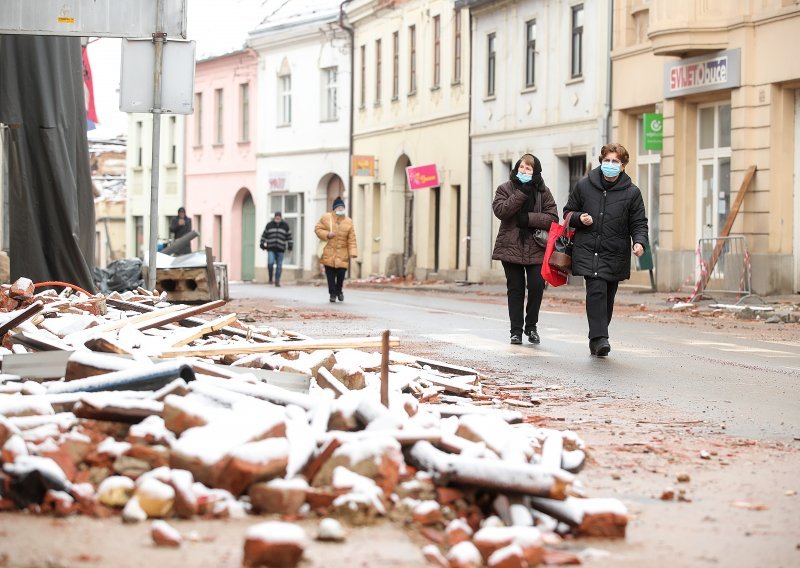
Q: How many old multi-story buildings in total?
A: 6